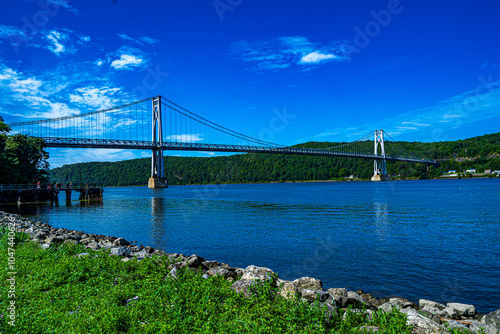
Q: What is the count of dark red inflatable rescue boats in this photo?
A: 0